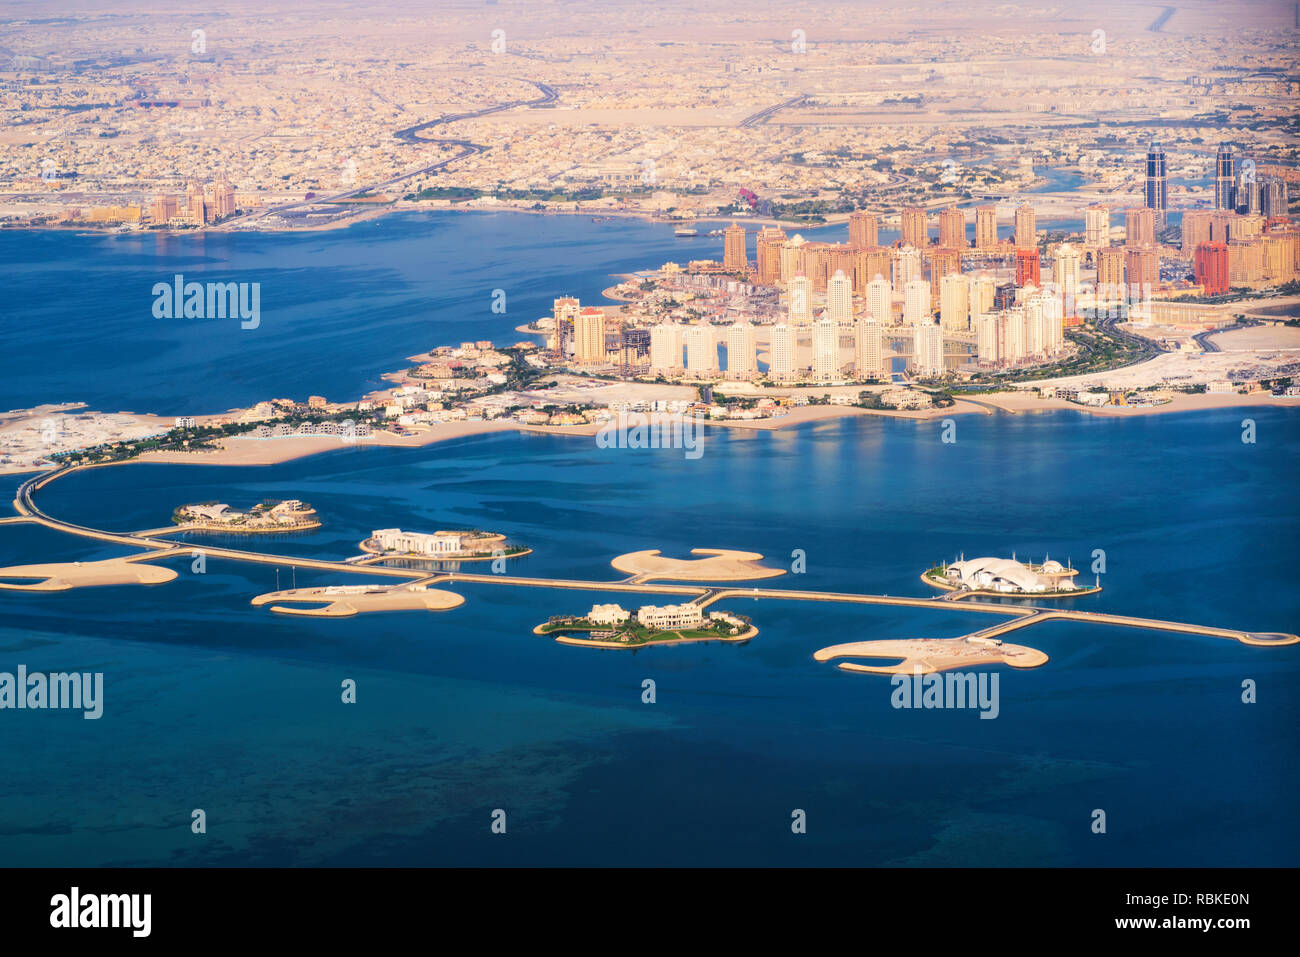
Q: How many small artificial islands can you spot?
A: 8